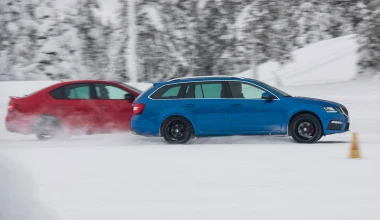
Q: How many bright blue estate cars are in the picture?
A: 1